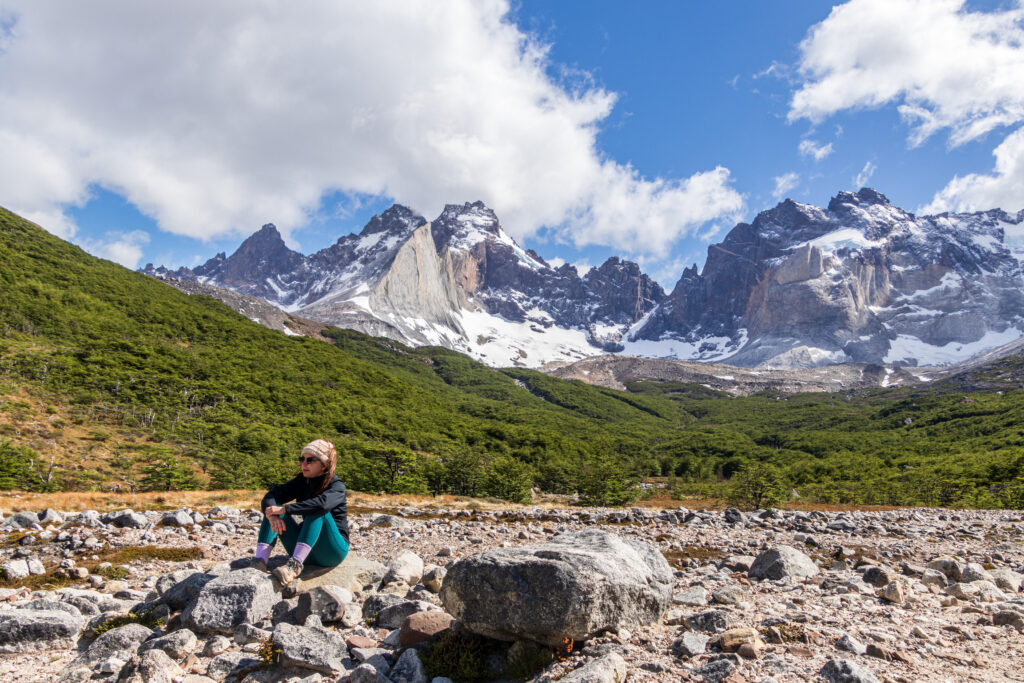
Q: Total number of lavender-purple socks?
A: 2